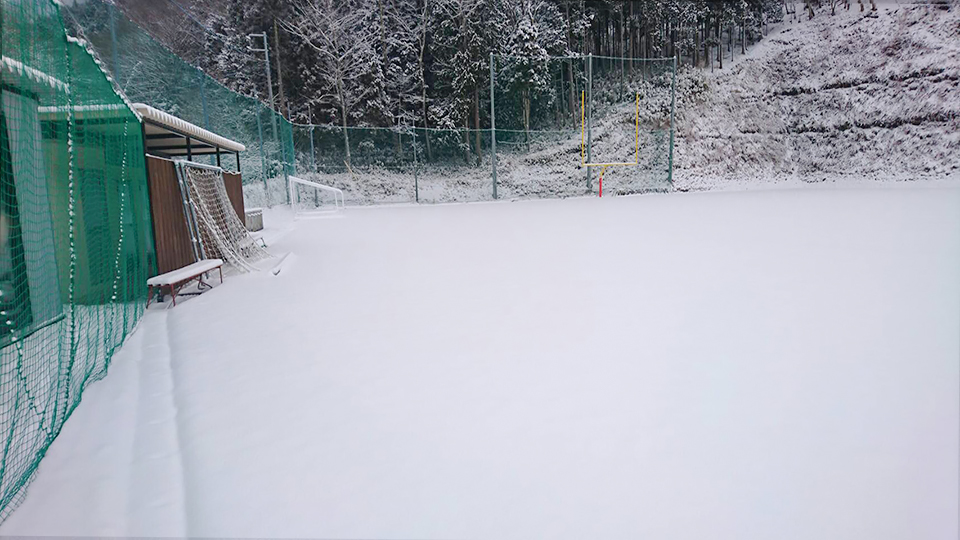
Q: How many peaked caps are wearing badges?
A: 0